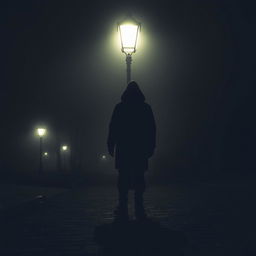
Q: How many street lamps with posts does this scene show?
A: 3